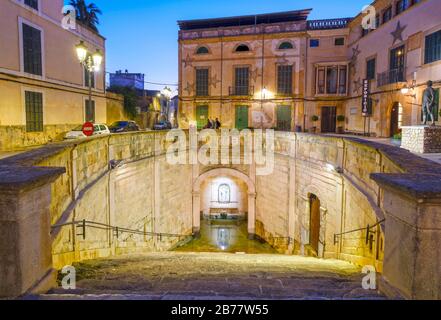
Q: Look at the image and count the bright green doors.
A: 3